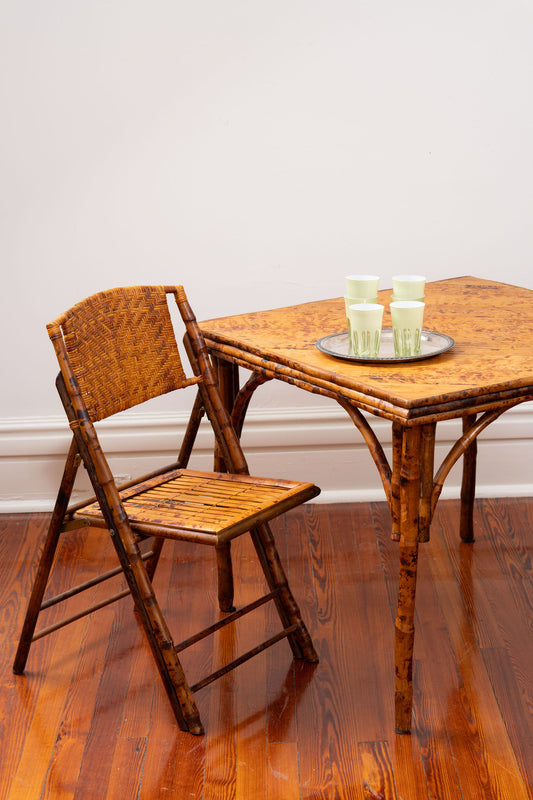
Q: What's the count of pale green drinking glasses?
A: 6